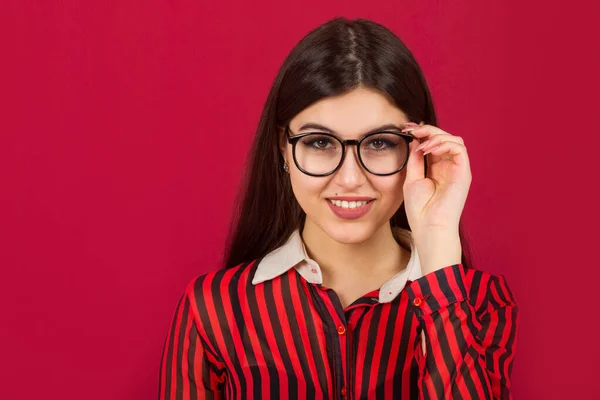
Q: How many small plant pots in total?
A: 0